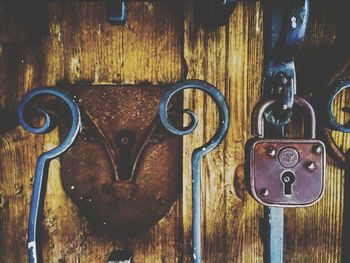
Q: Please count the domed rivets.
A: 4